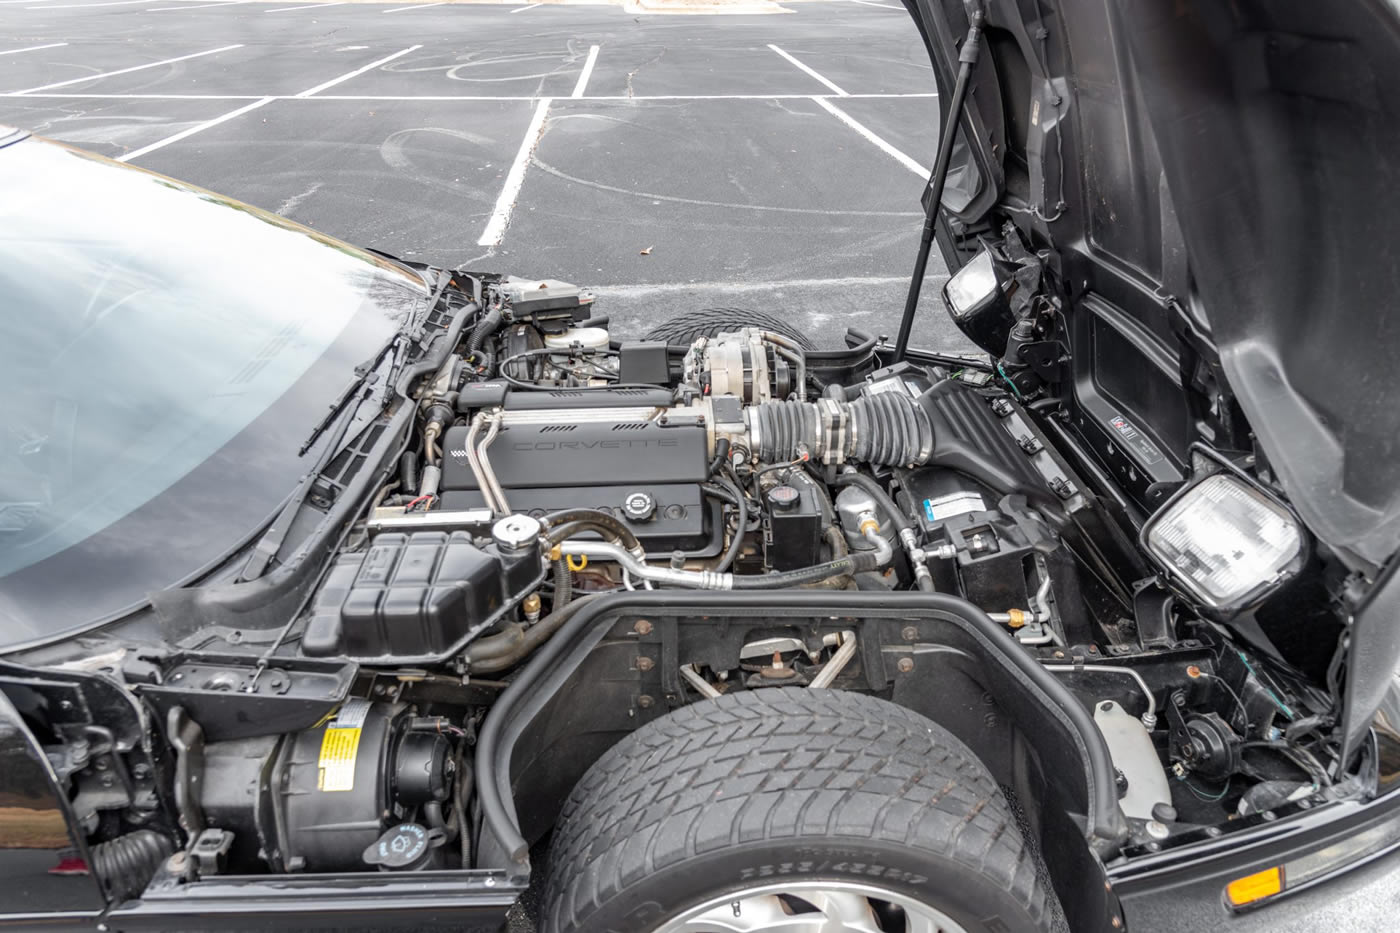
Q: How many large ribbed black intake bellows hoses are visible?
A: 2